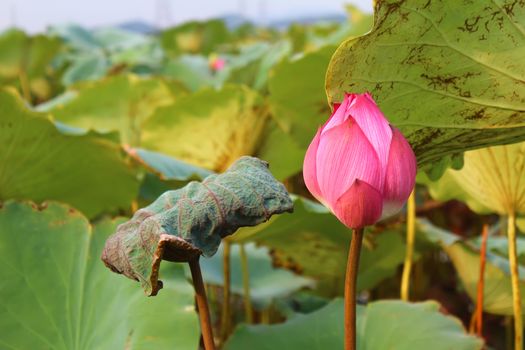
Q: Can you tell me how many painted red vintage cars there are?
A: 0